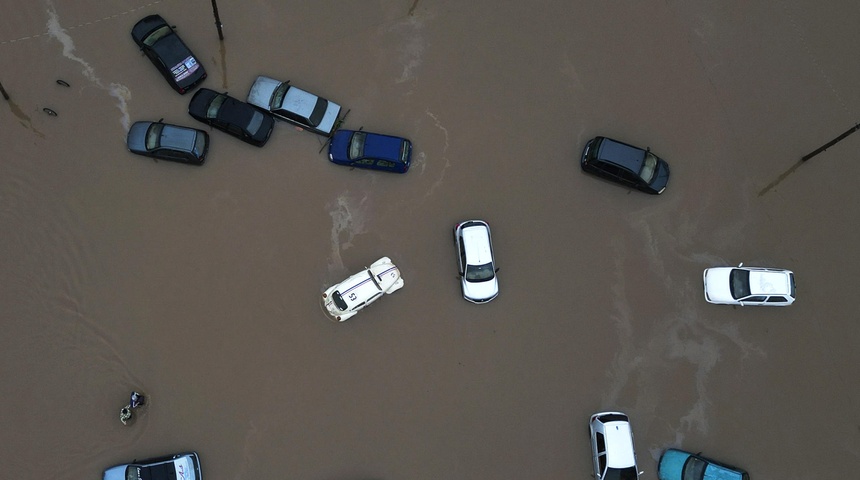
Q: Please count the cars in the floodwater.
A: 12